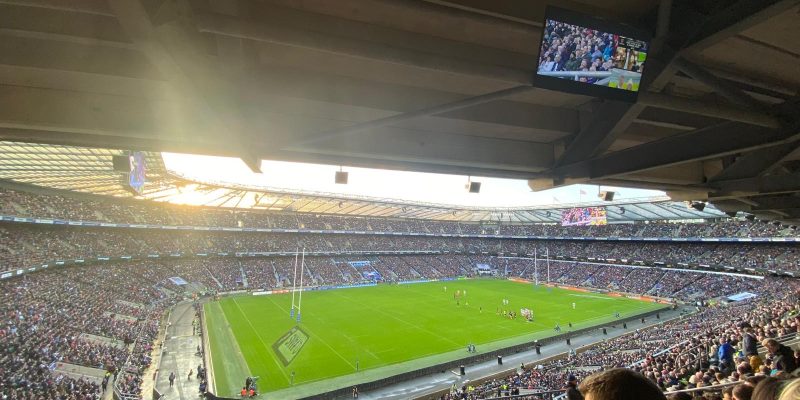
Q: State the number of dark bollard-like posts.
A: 8